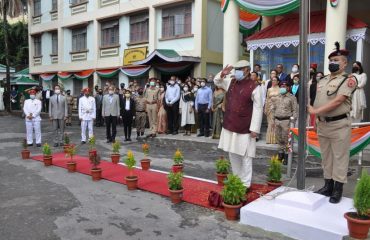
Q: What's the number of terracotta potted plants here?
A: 15